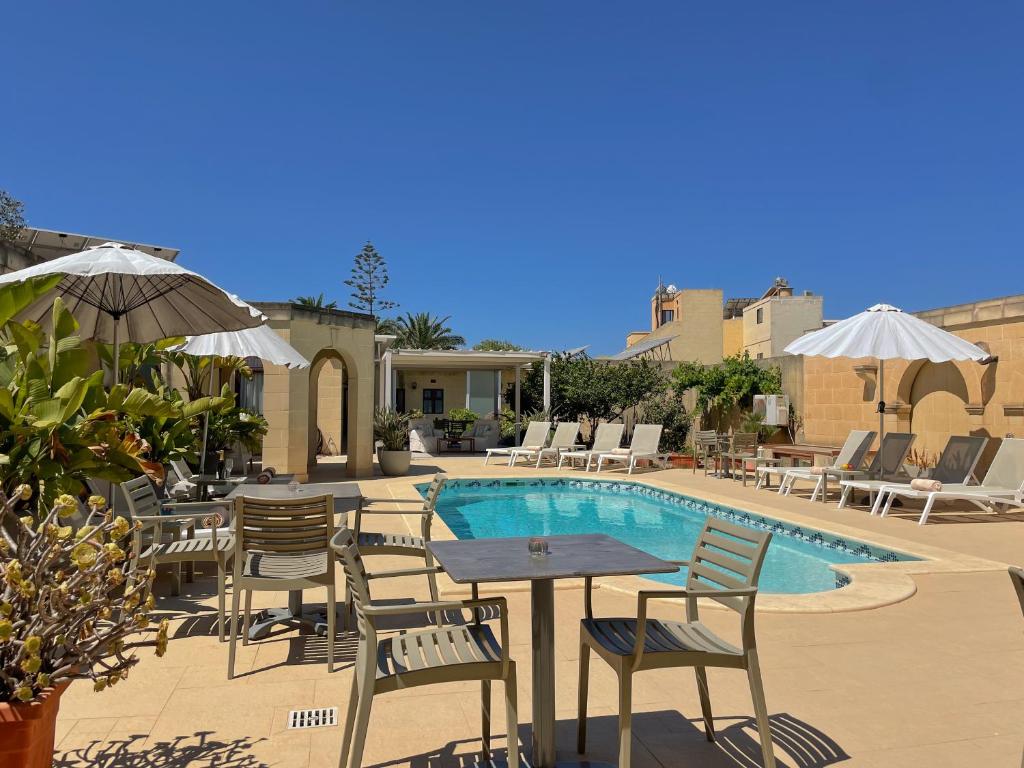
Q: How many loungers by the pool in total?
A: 8